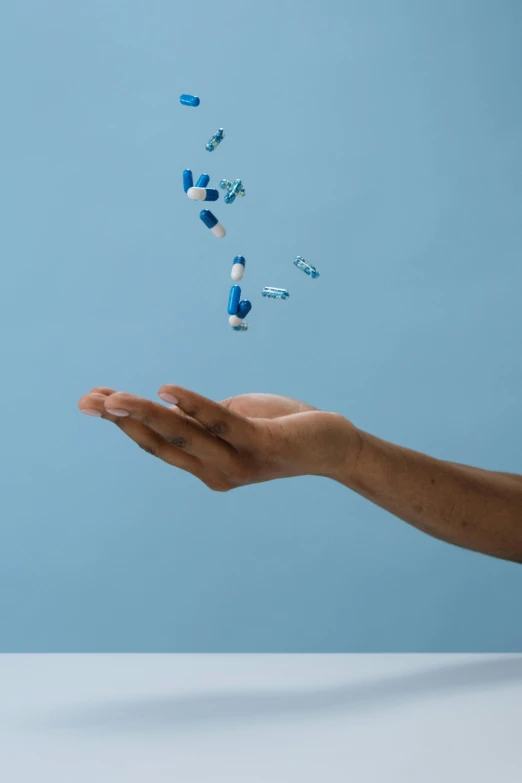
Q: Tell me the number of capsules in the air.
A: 14